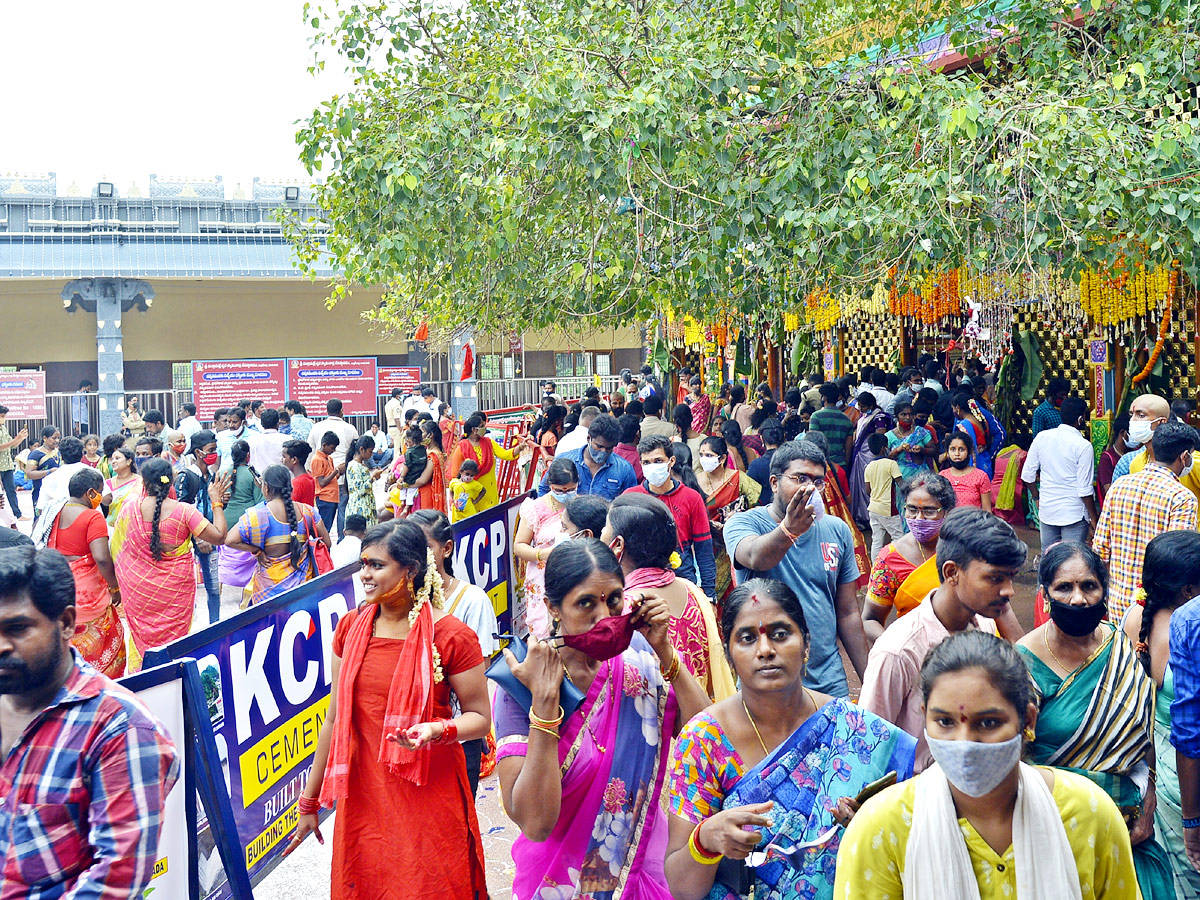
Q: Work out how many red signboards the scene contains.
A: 4